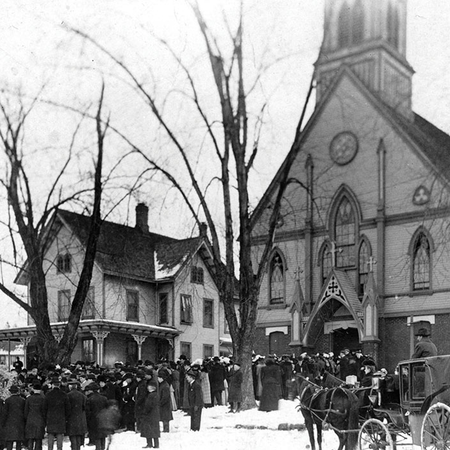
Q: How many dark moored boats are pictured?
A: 0